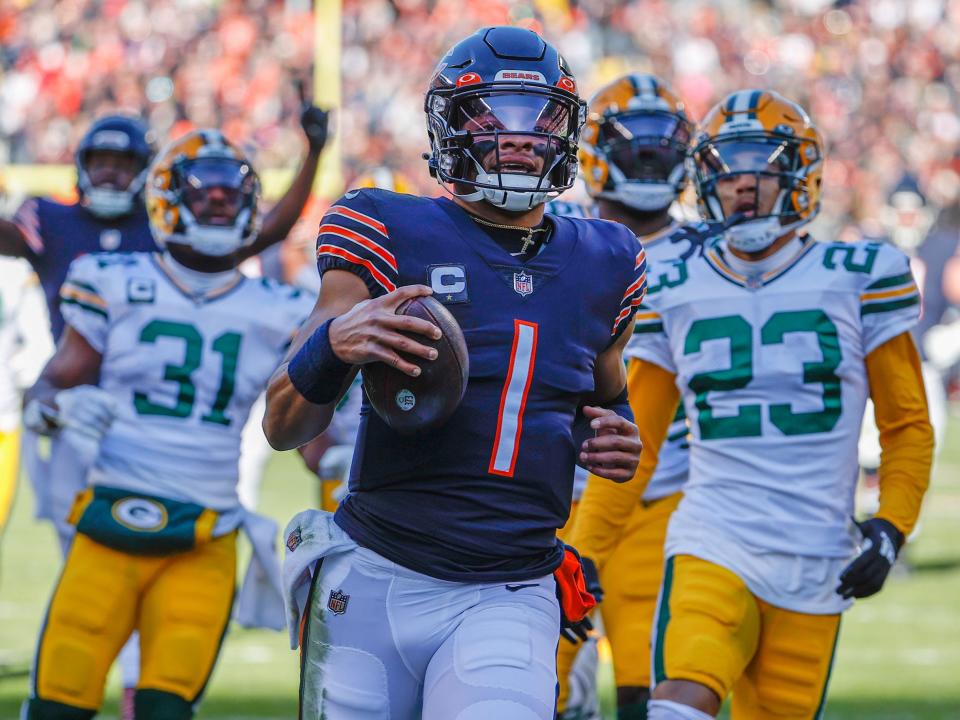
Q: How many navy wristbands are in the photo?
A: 2